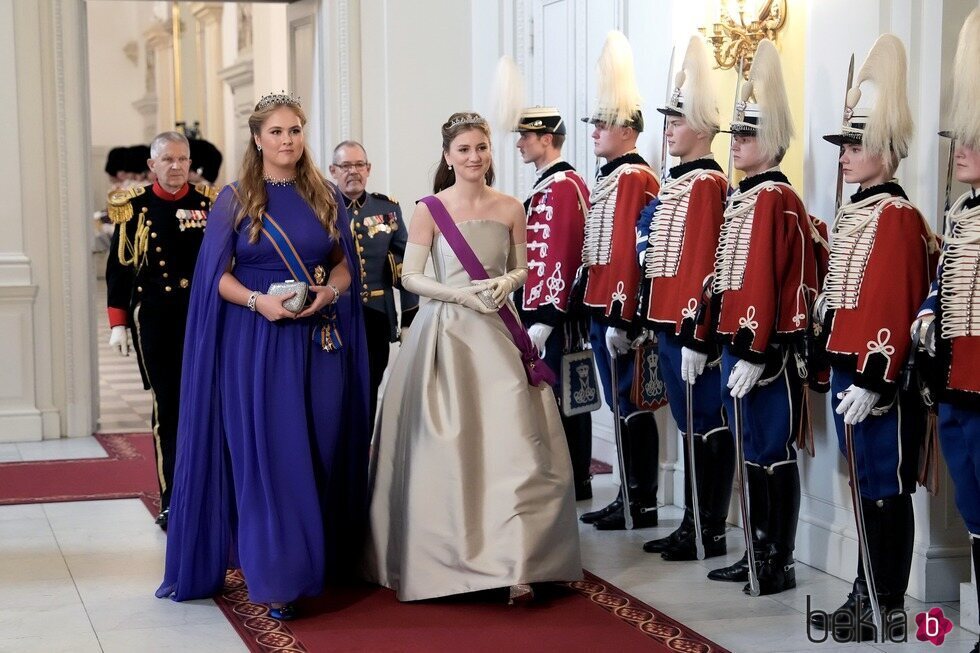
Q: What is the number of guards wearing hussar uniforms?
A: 6